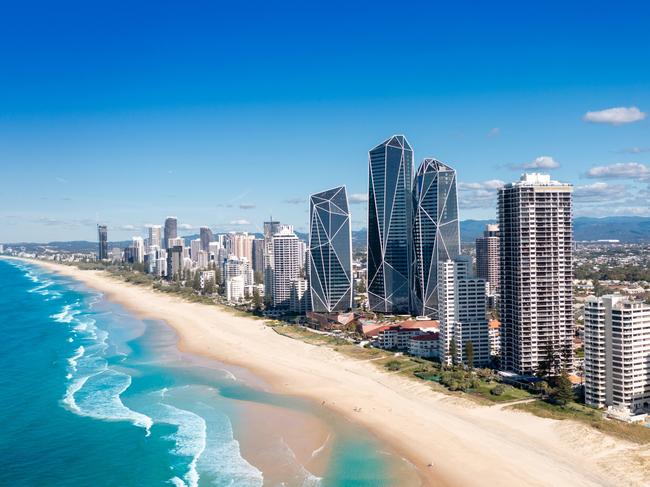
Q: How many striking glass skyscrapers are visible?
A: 3